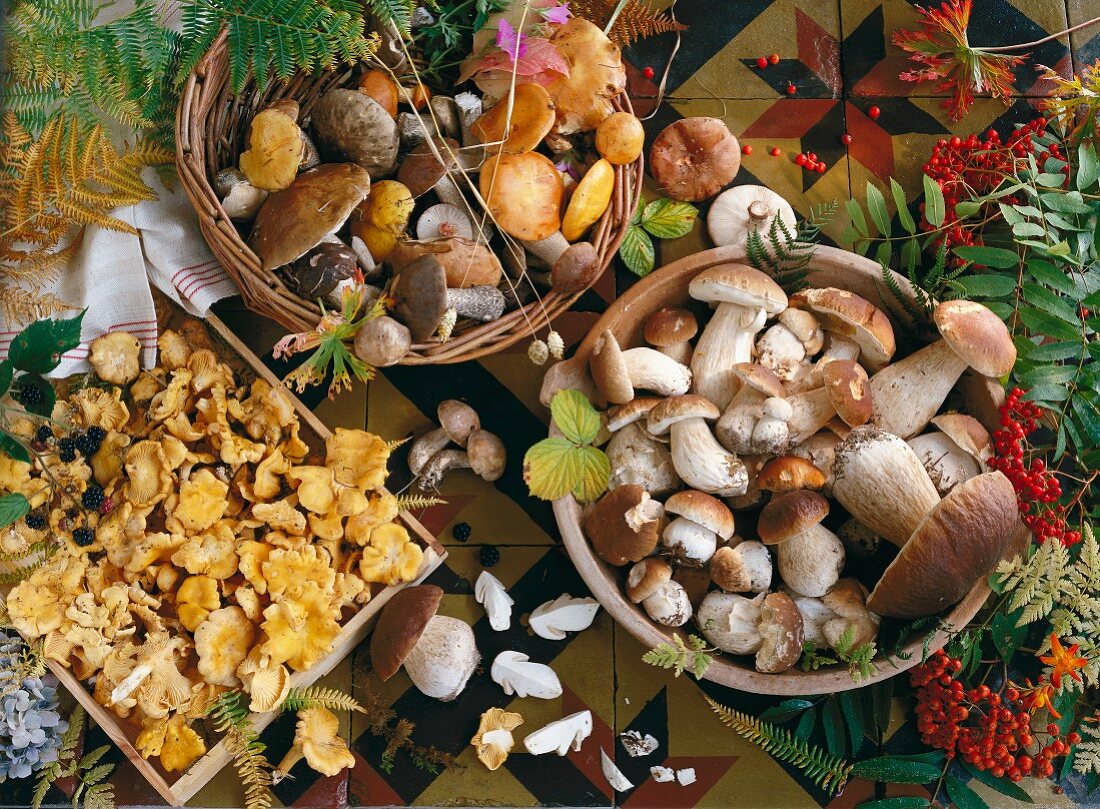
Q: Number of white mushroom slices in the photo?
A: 4